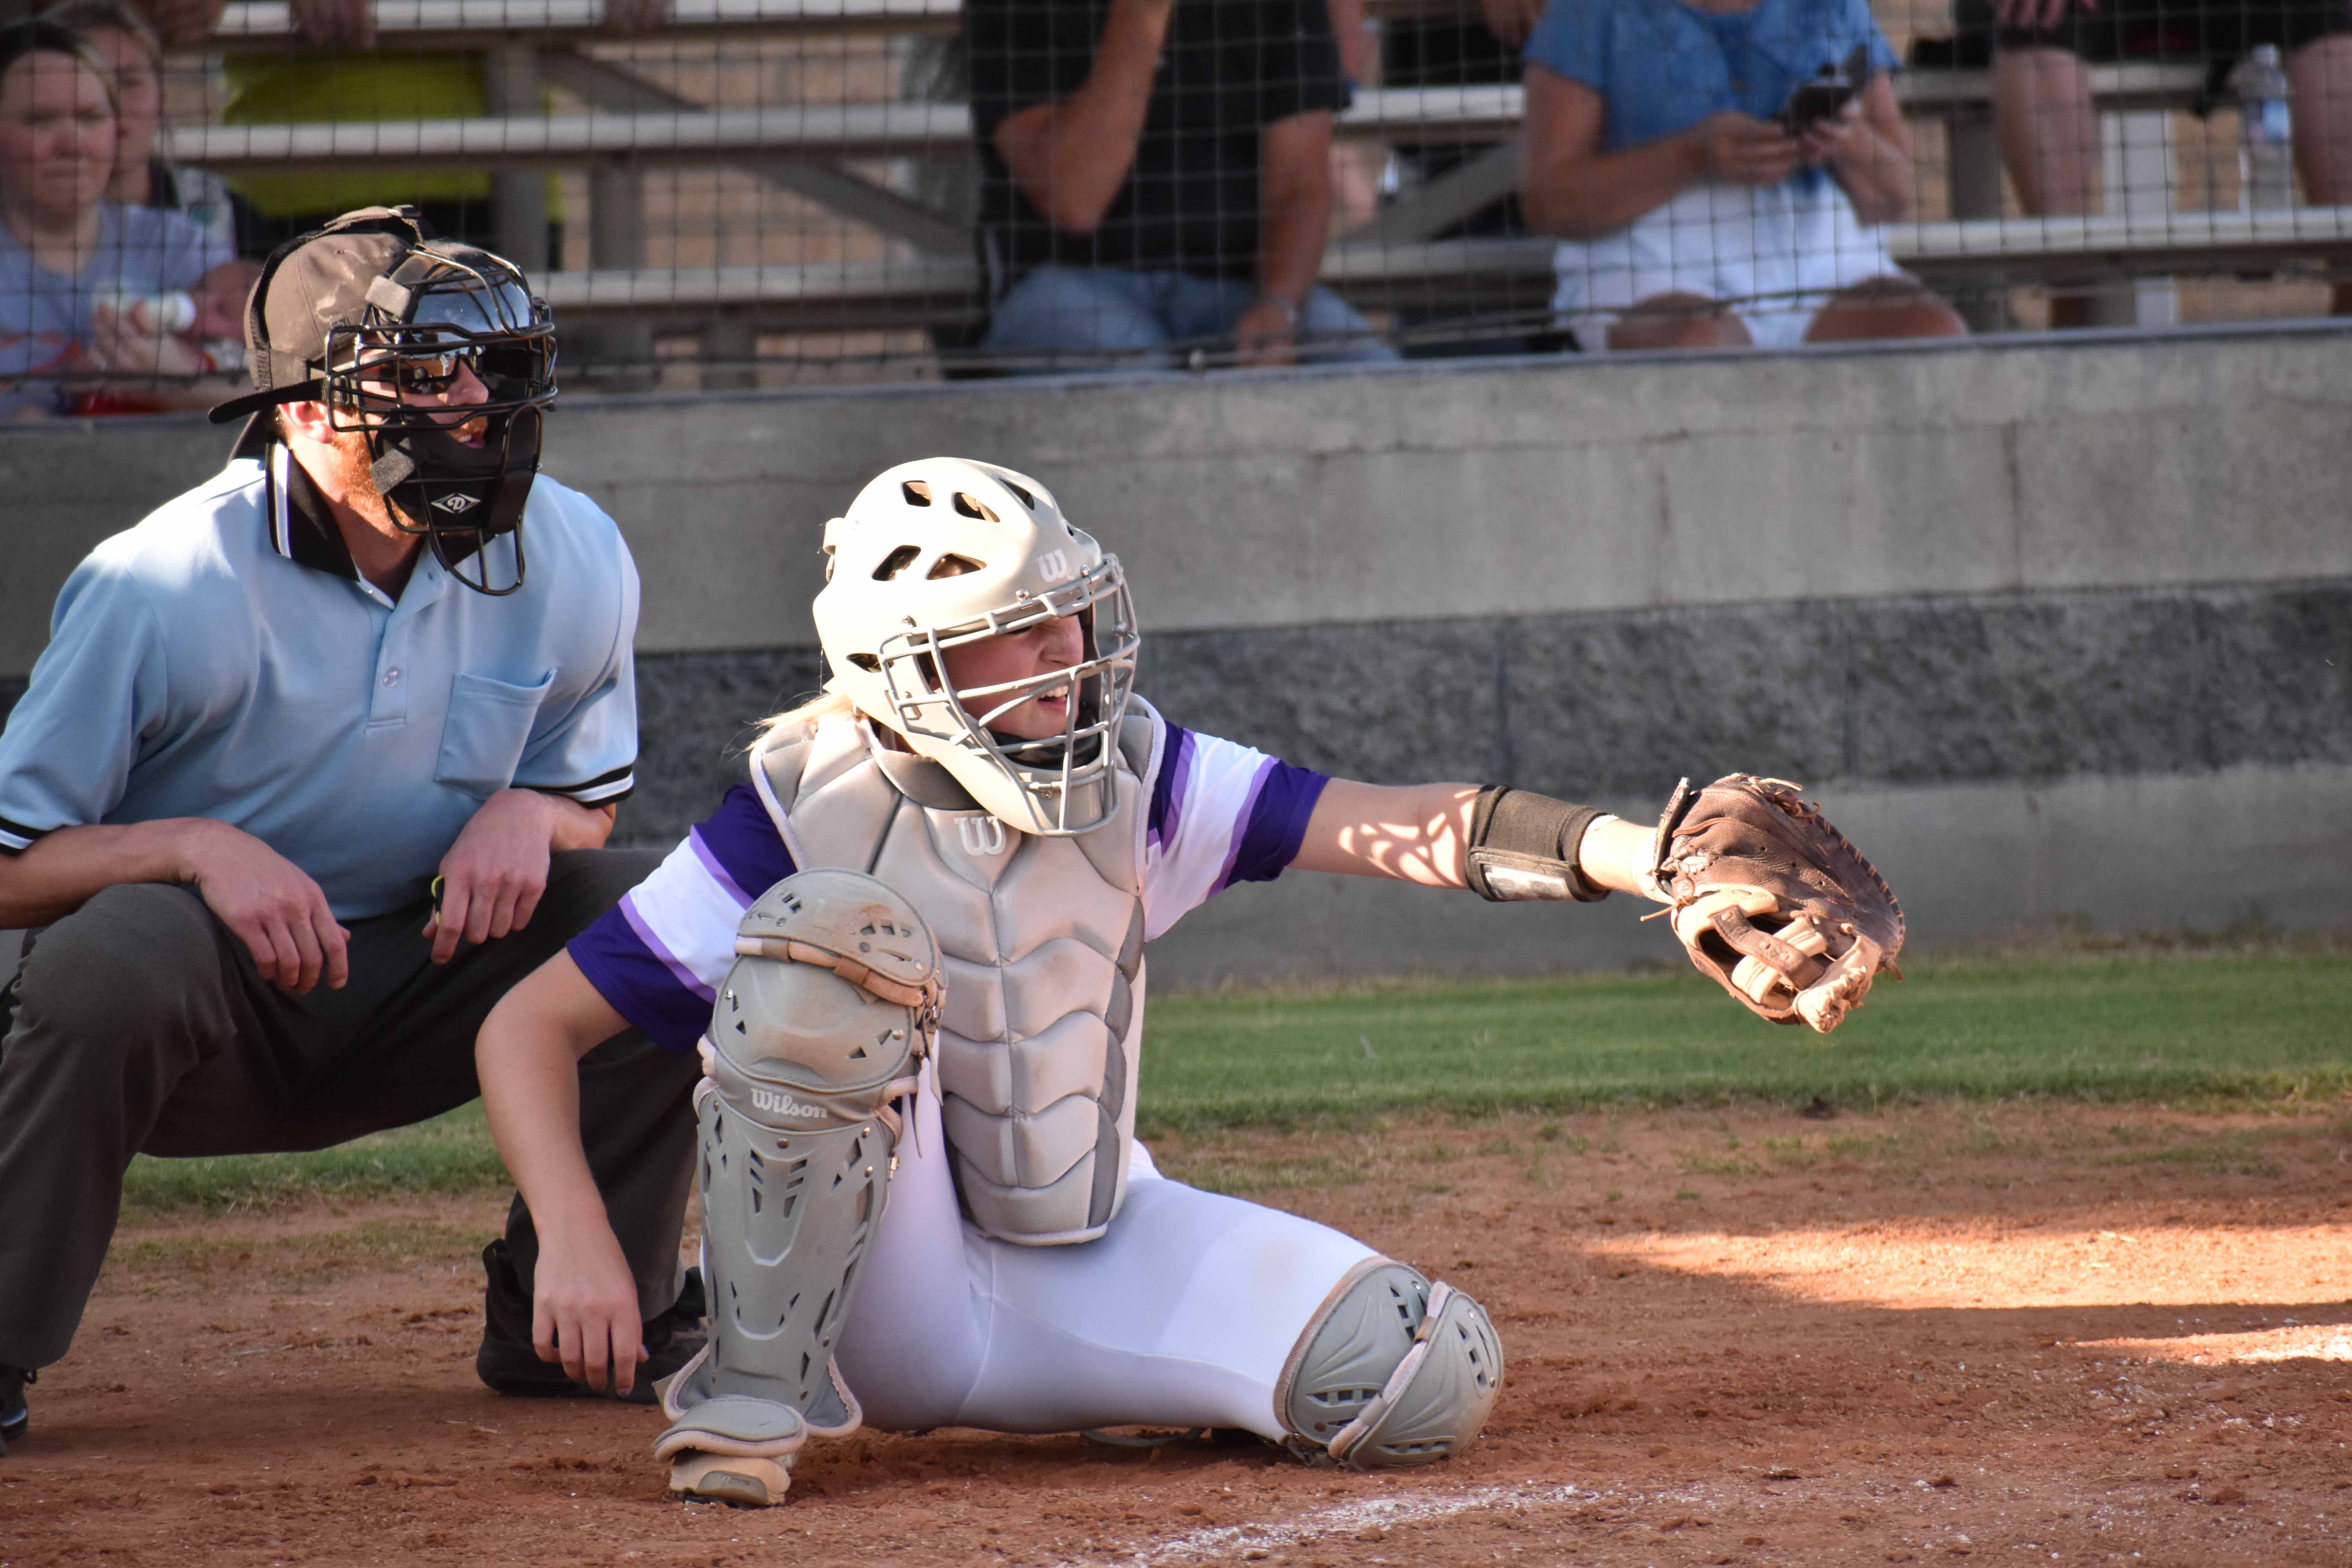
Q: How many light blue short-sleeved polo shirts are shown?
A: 1